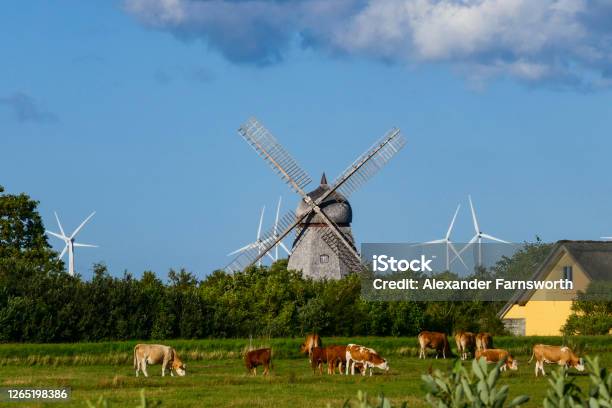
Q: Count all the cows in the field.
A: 11